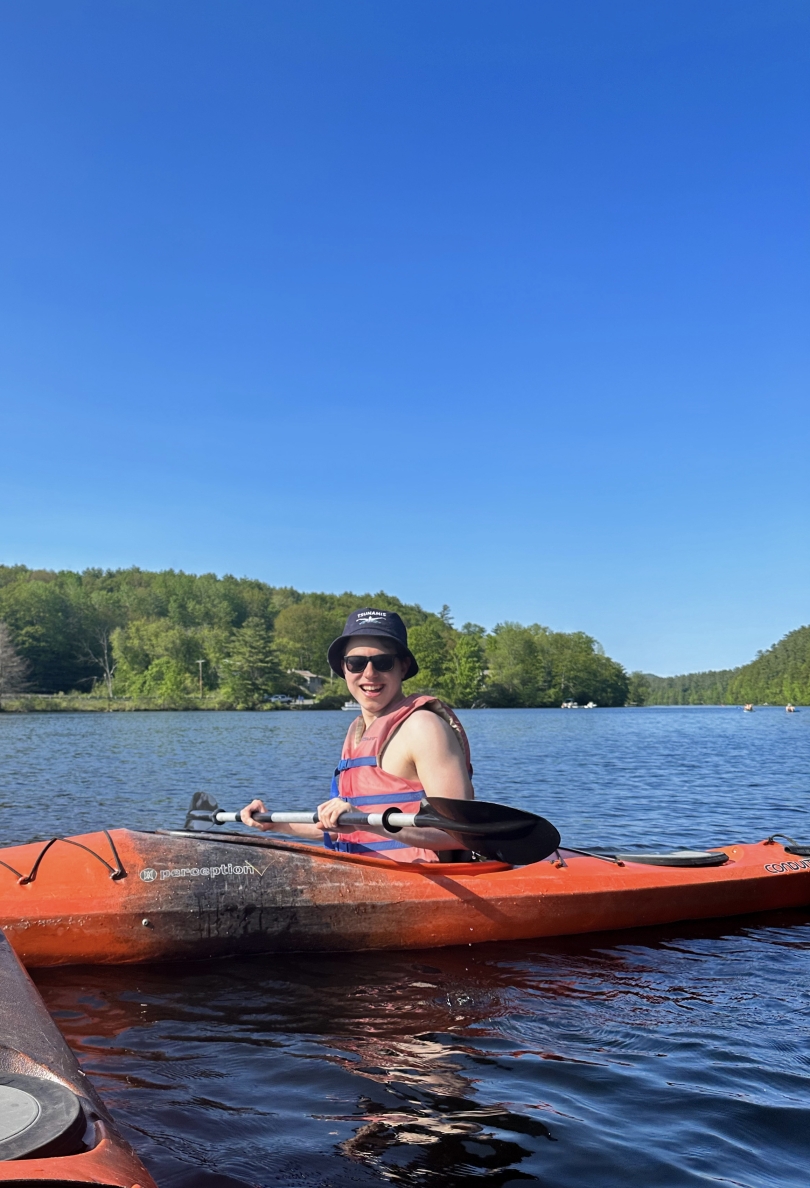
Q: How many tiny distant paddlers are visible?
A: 2